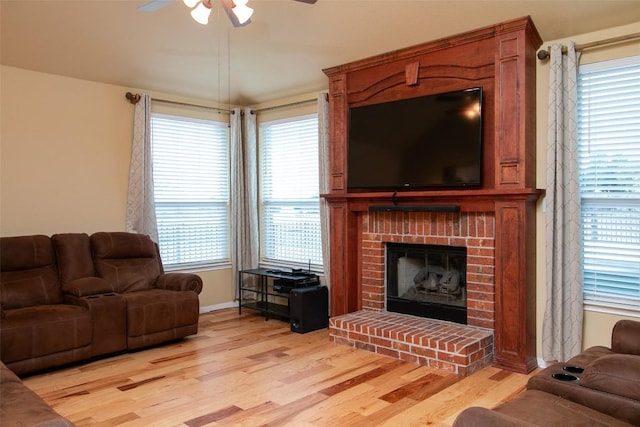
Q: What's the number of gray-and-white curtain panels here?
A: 5